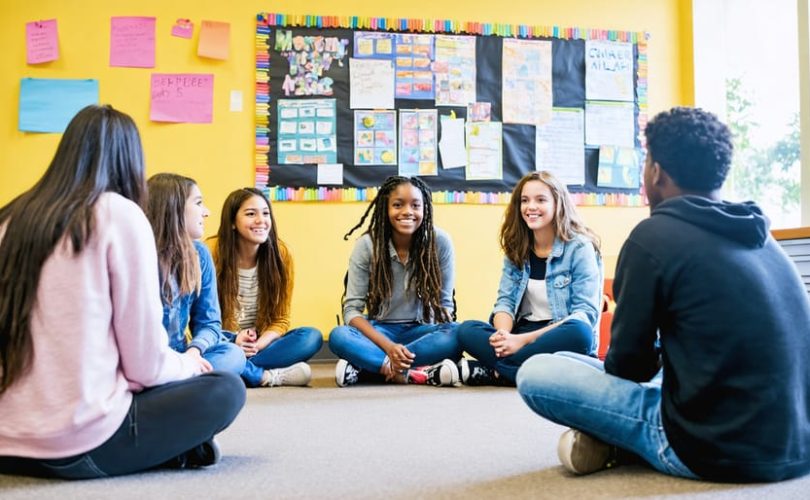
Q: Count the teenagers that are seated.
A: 6